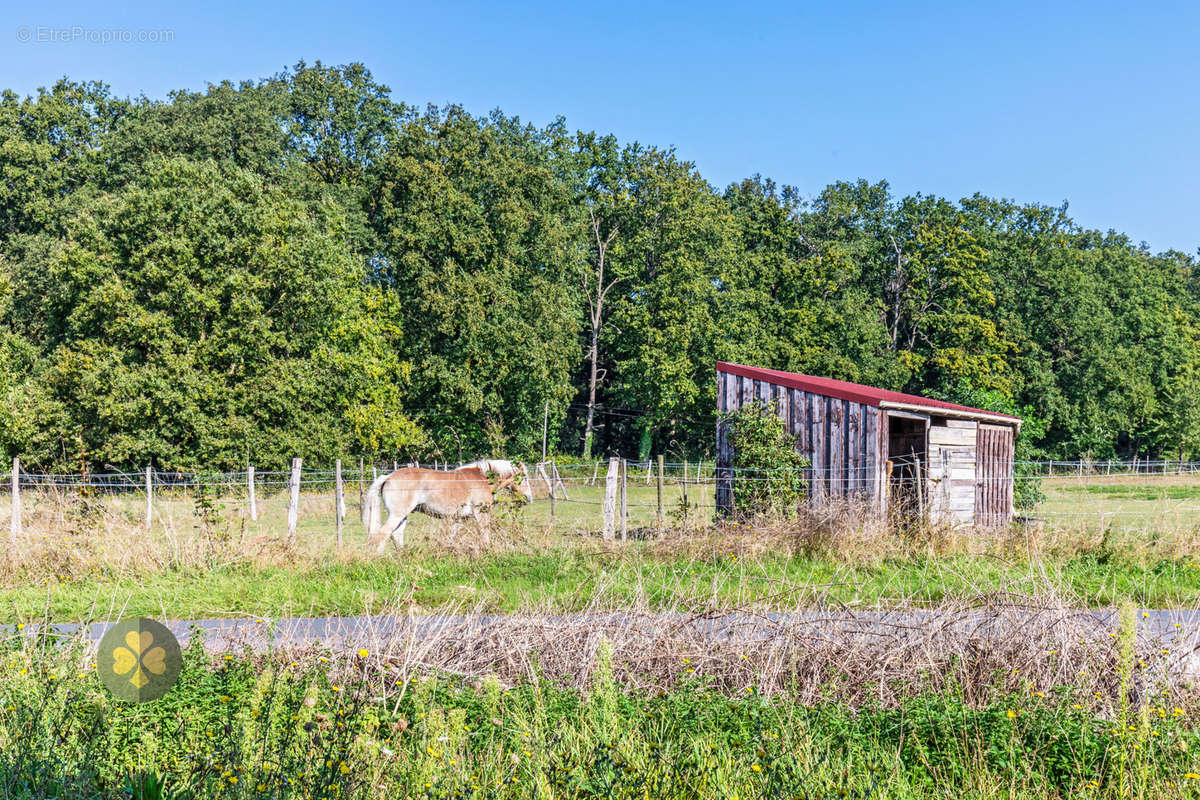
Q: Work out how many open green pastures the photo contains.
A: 1